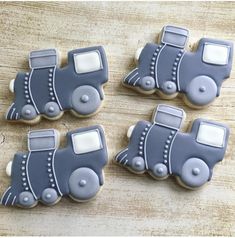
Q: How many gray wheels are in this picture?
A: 12